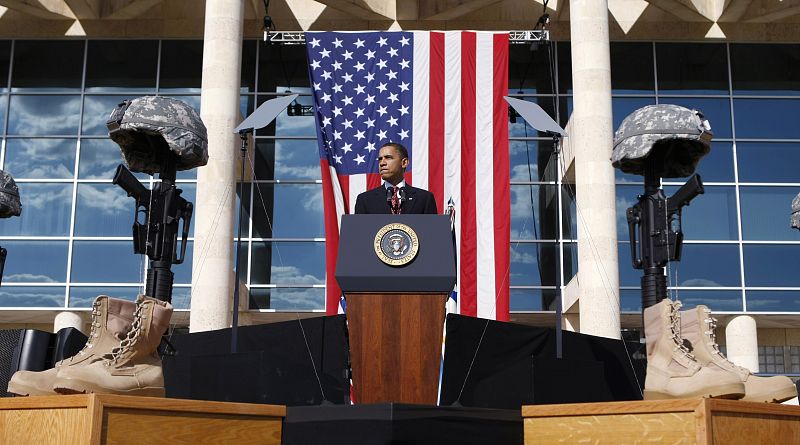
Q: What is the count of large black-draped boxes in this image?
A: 2